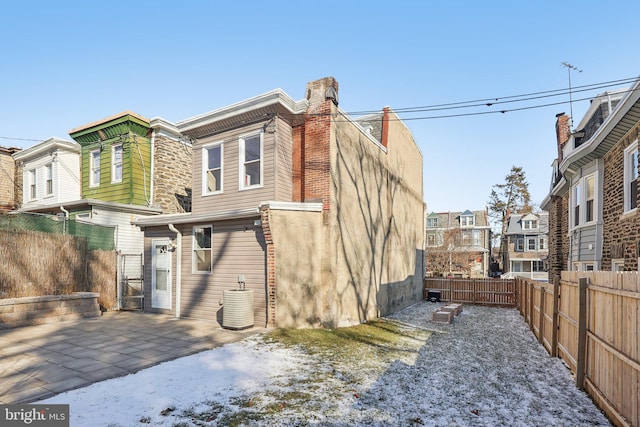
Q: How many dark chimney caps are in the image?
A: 1